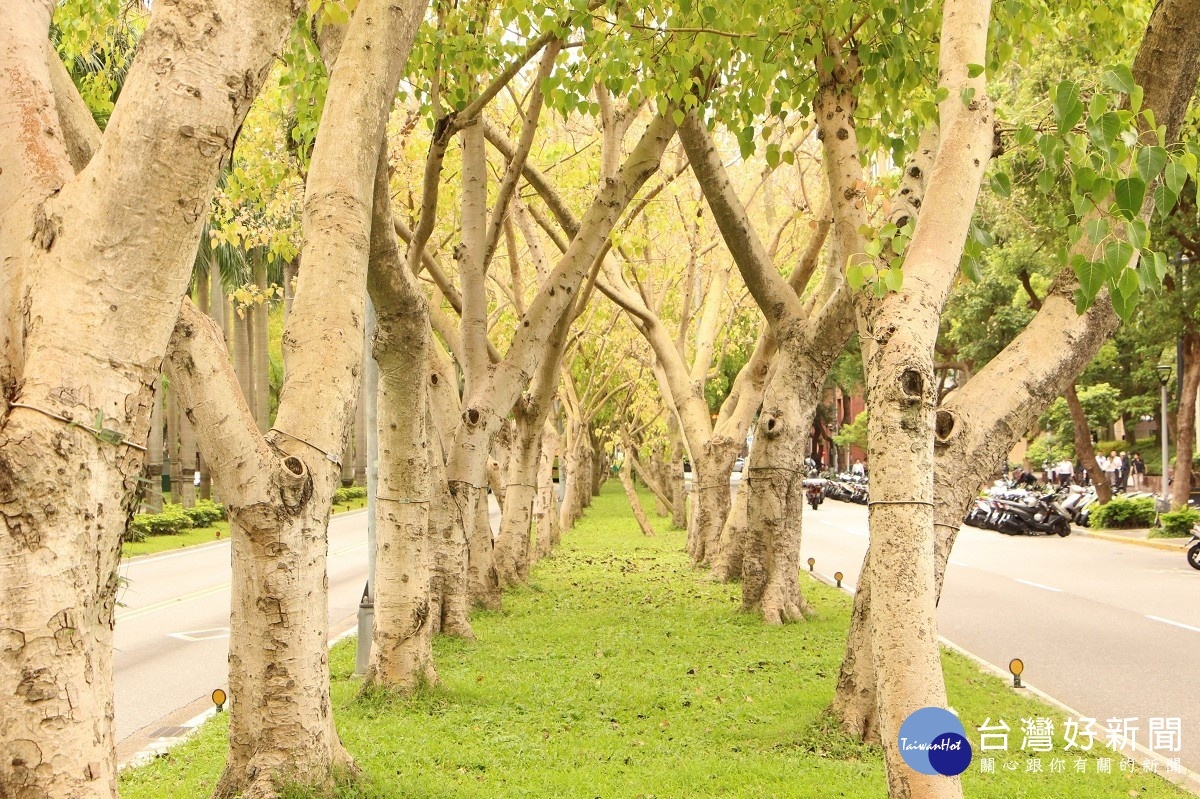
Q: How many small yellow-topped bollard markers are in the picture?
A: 4